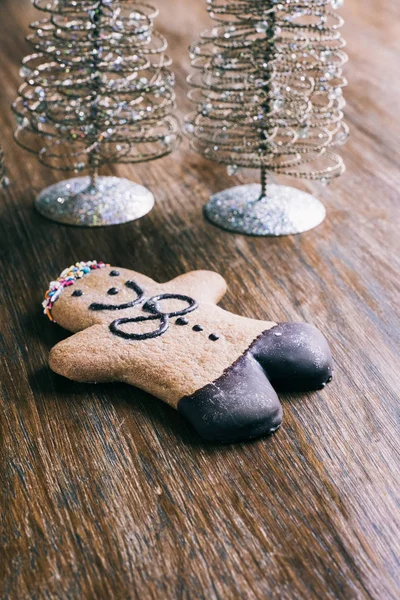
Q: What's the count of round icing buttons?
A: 3